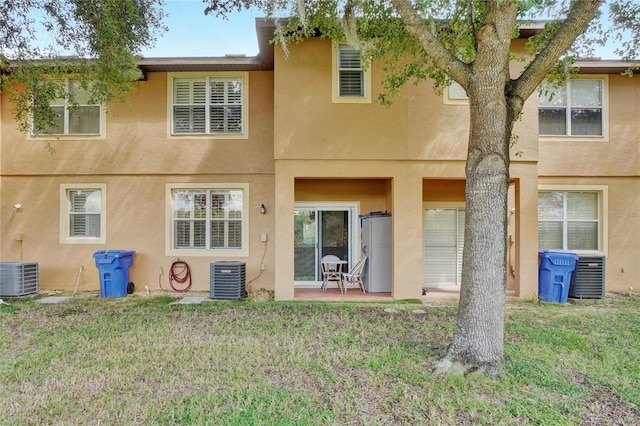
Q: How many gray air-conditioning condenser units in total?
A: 3